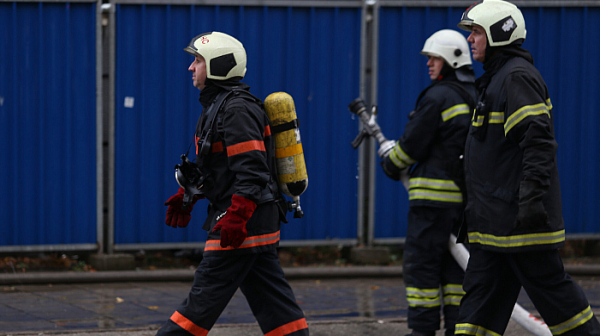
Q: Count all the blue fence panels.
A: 3